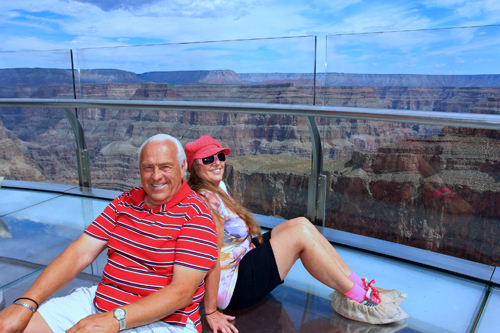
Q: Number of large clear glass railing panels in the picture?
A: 3